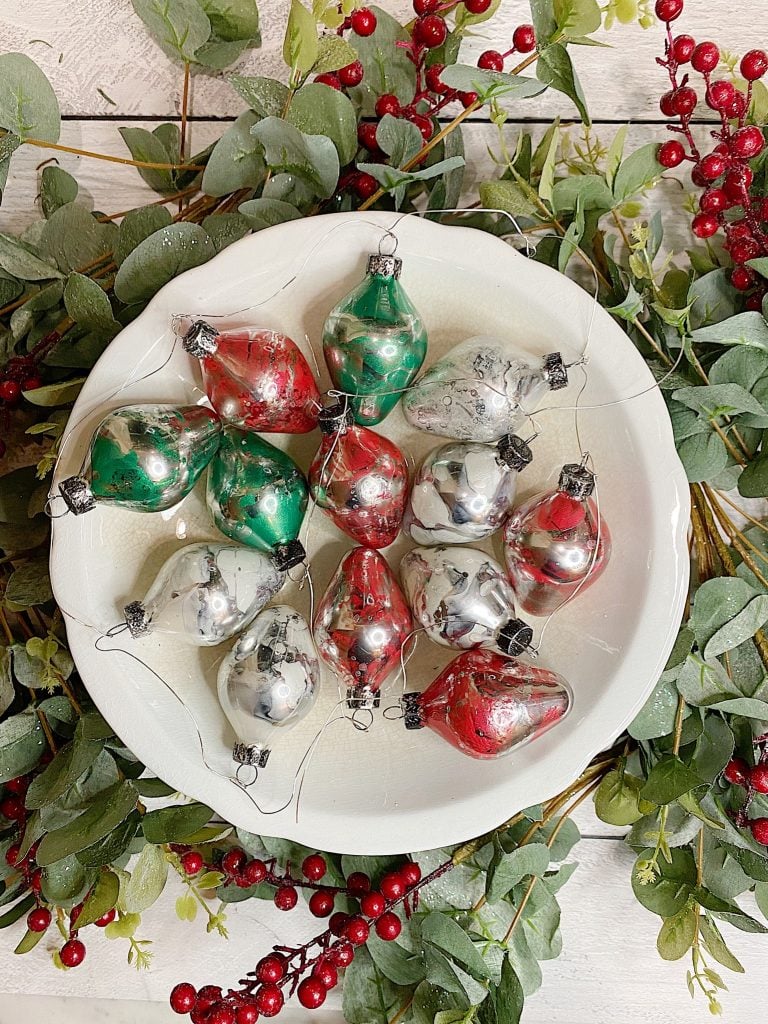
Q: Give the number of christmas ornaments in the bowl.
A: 13